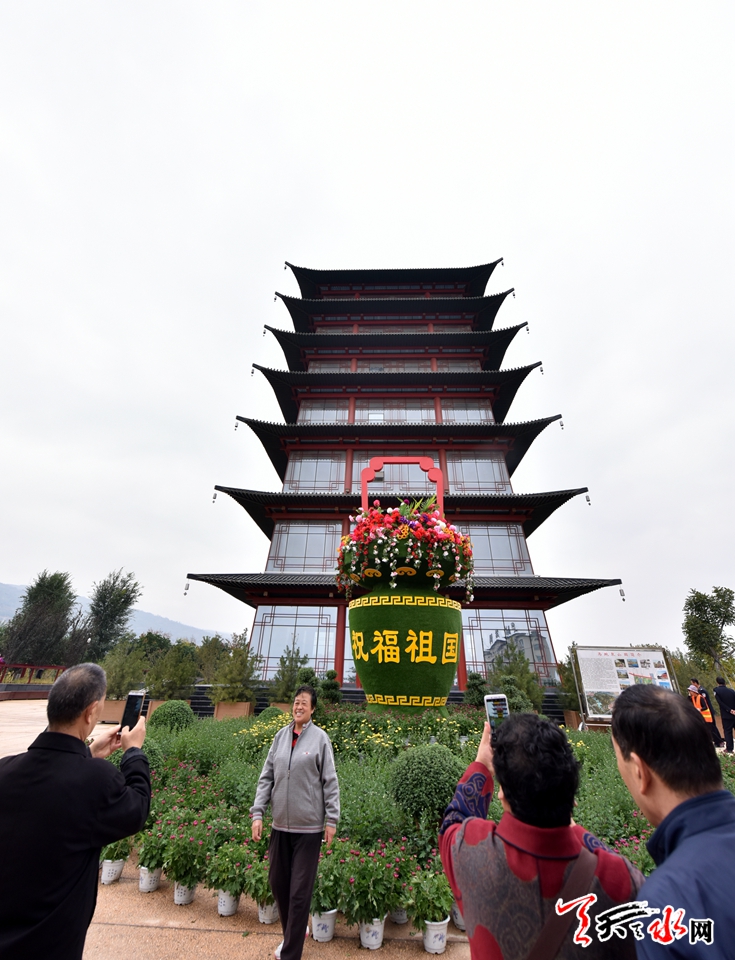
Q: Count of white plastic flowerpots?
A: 10